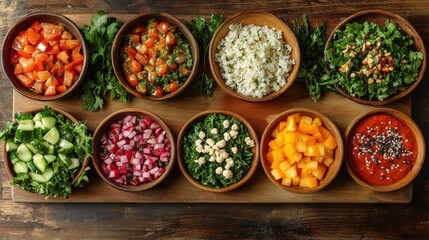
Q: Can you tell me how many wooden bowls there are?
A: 9